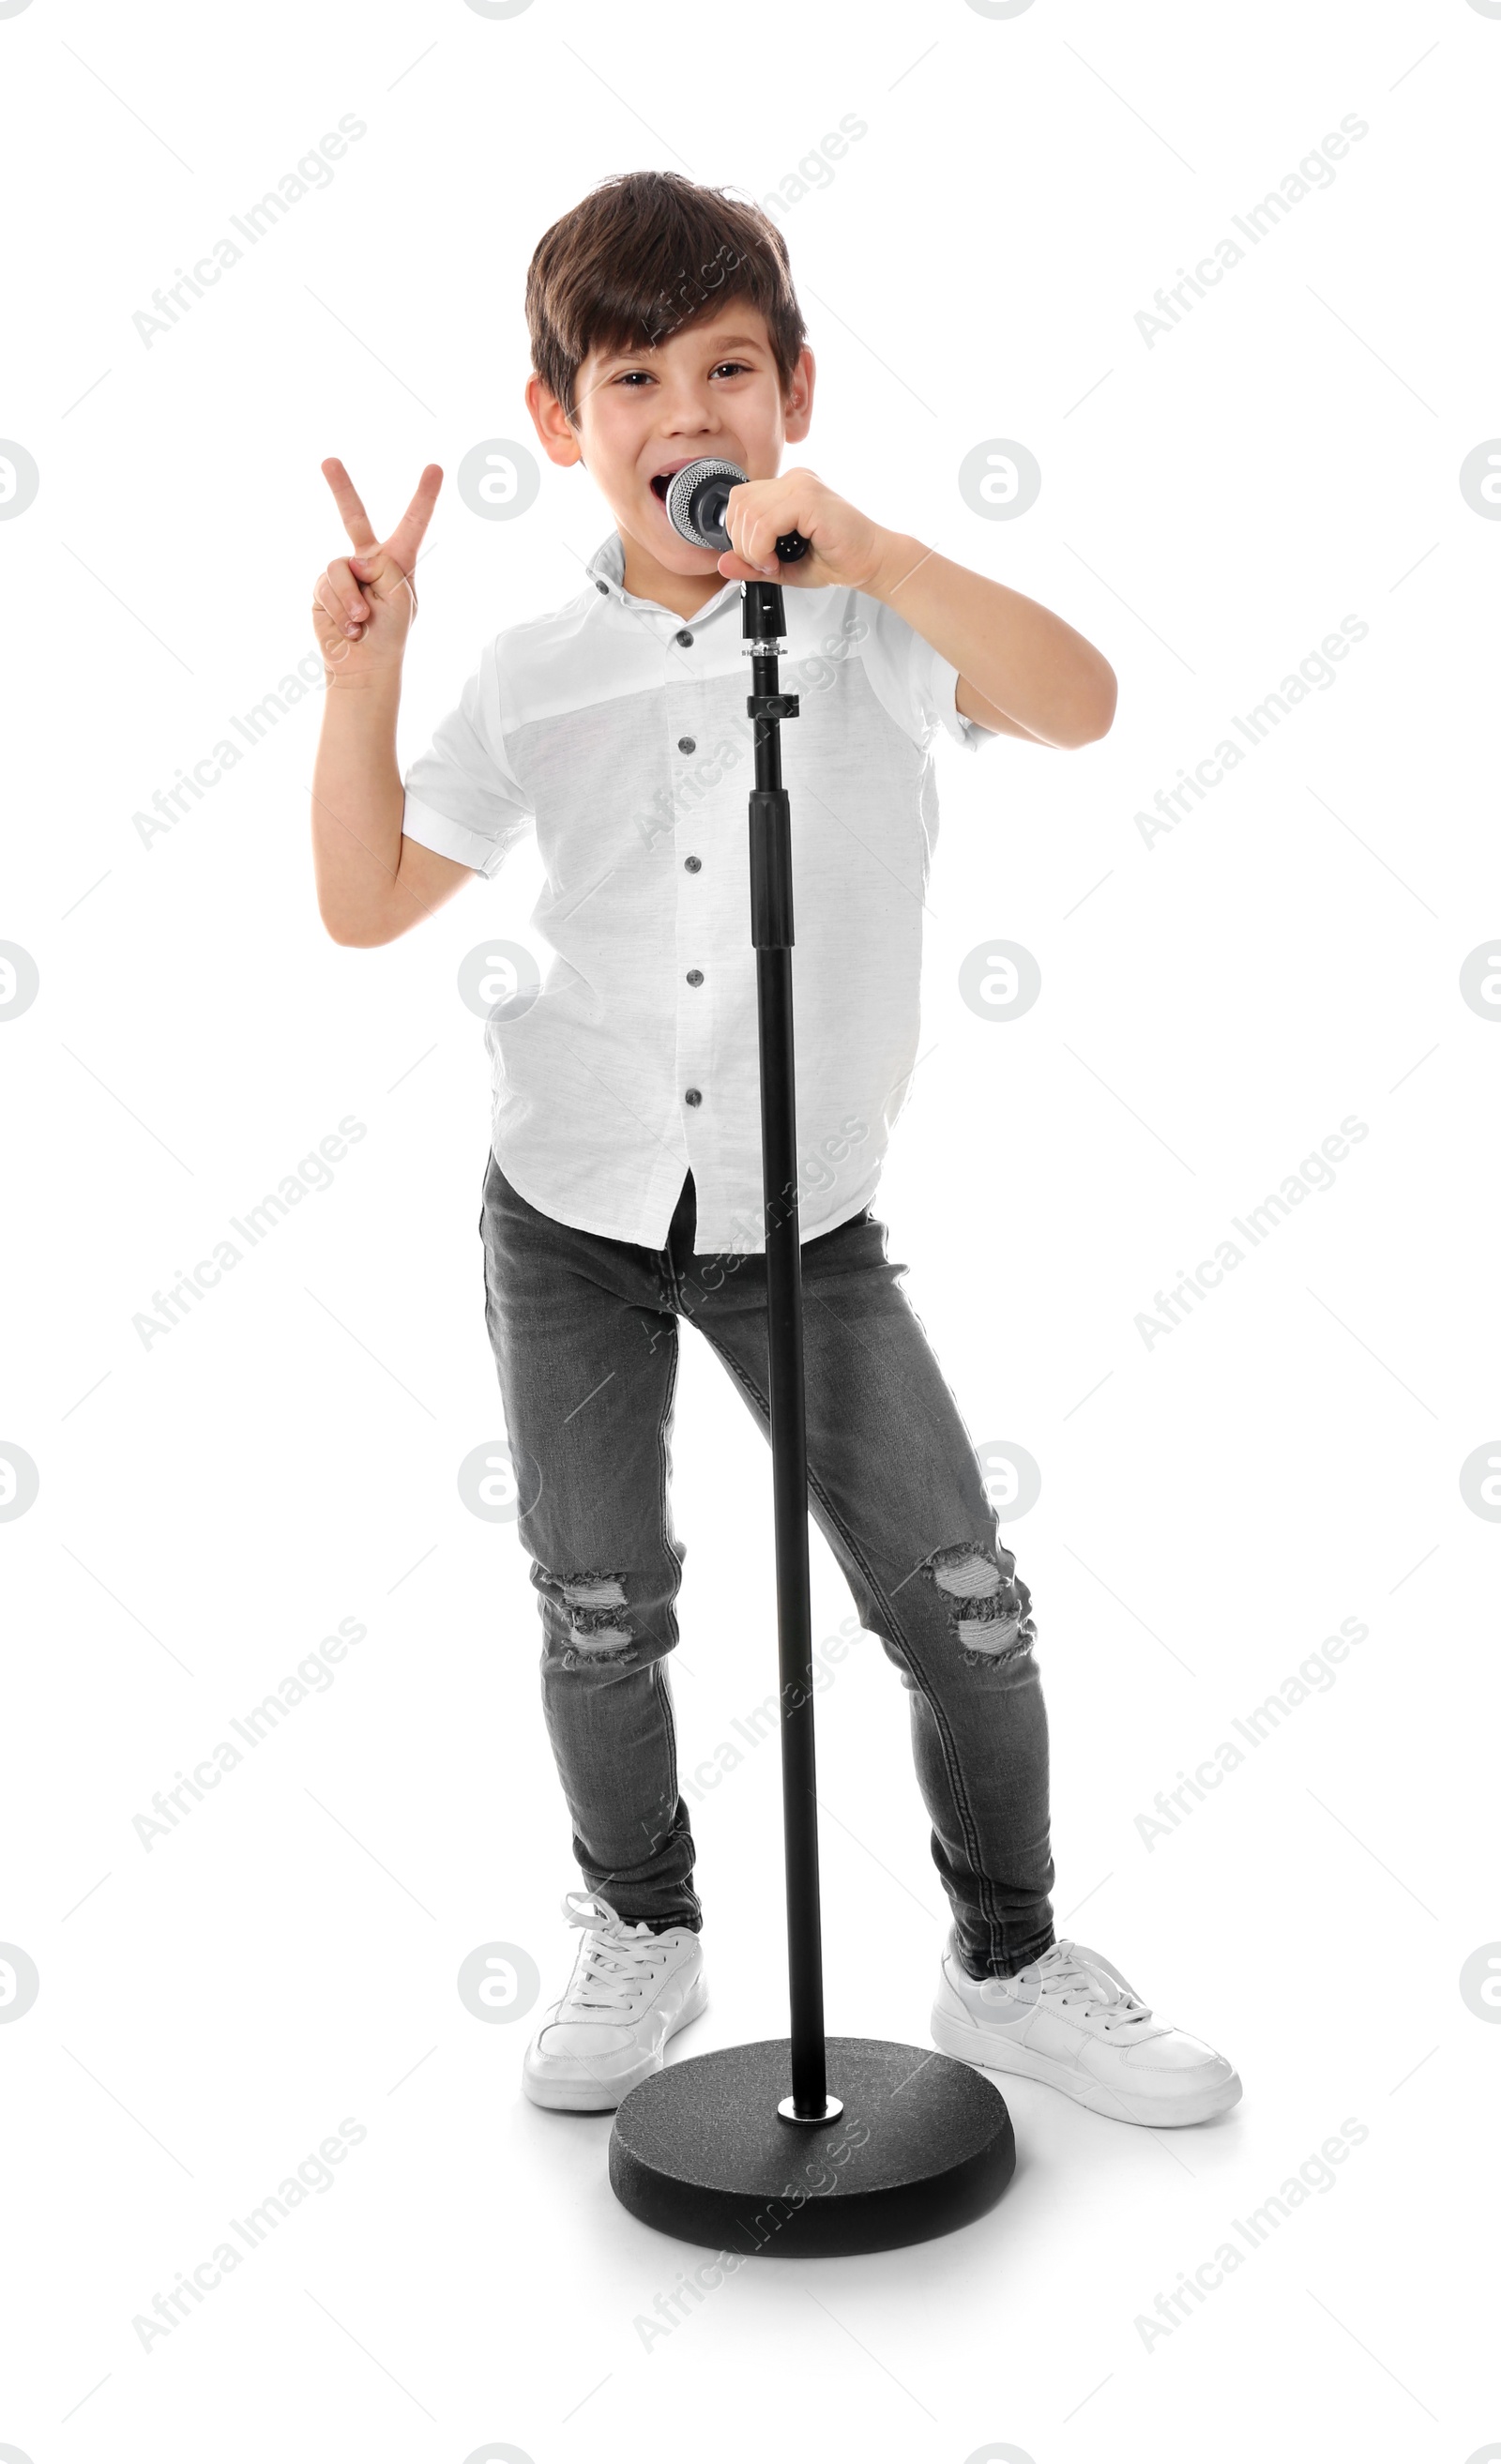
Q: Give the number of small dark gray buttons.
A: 6